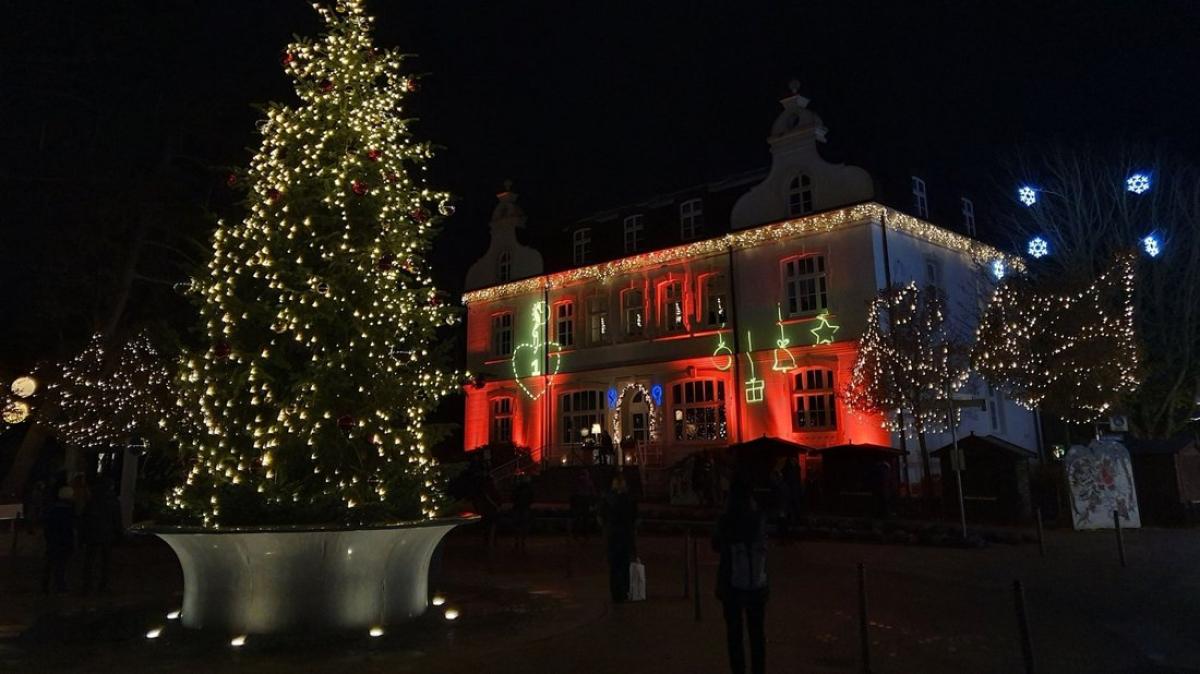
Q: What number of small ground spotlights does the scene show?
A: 6